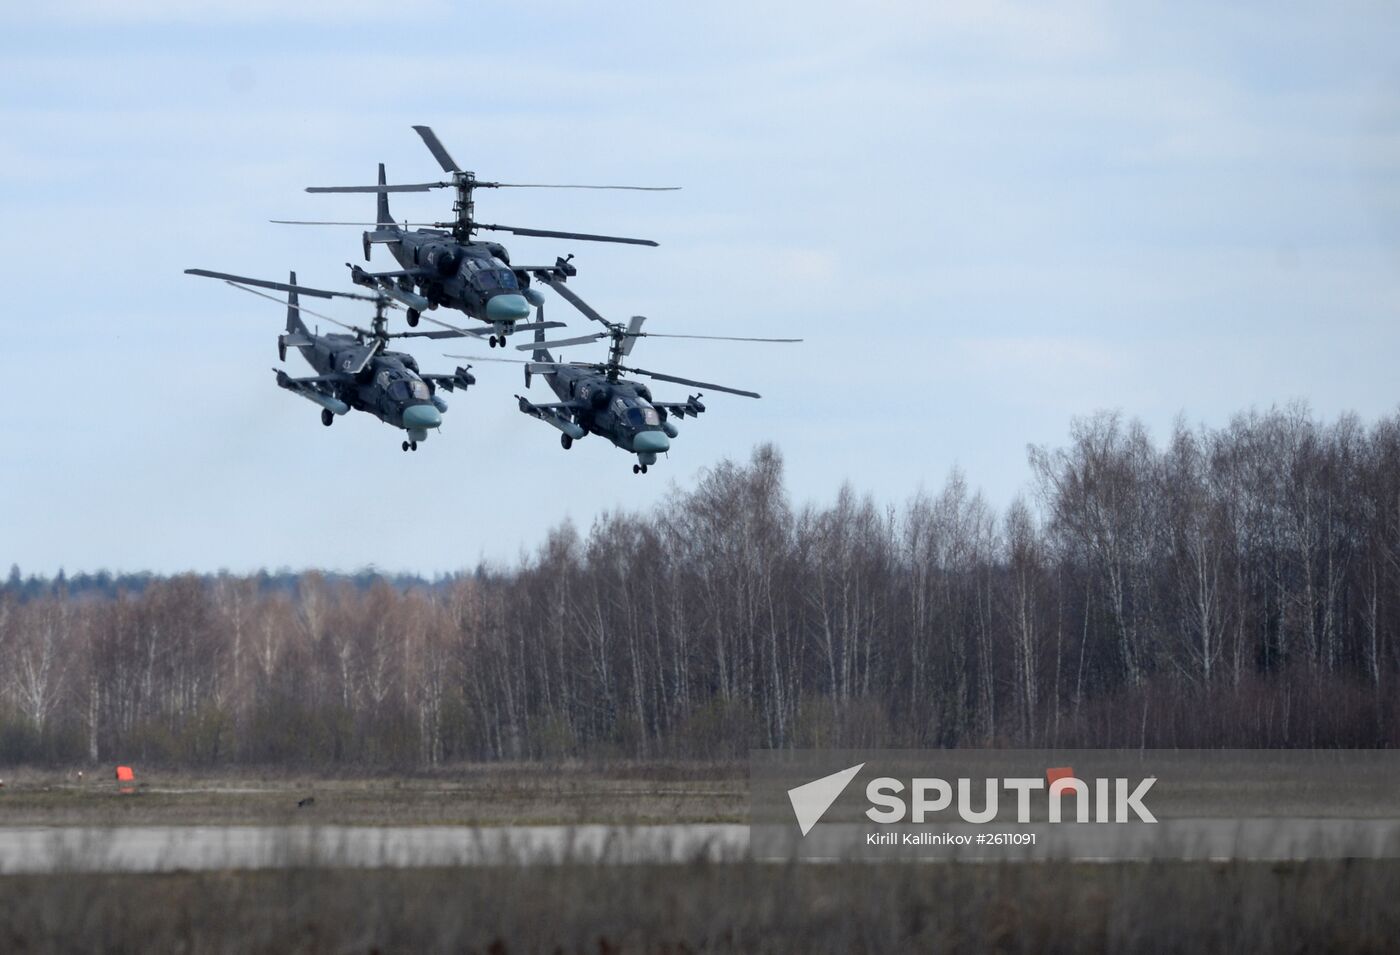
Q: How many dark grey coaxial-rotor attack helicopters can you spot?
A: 3